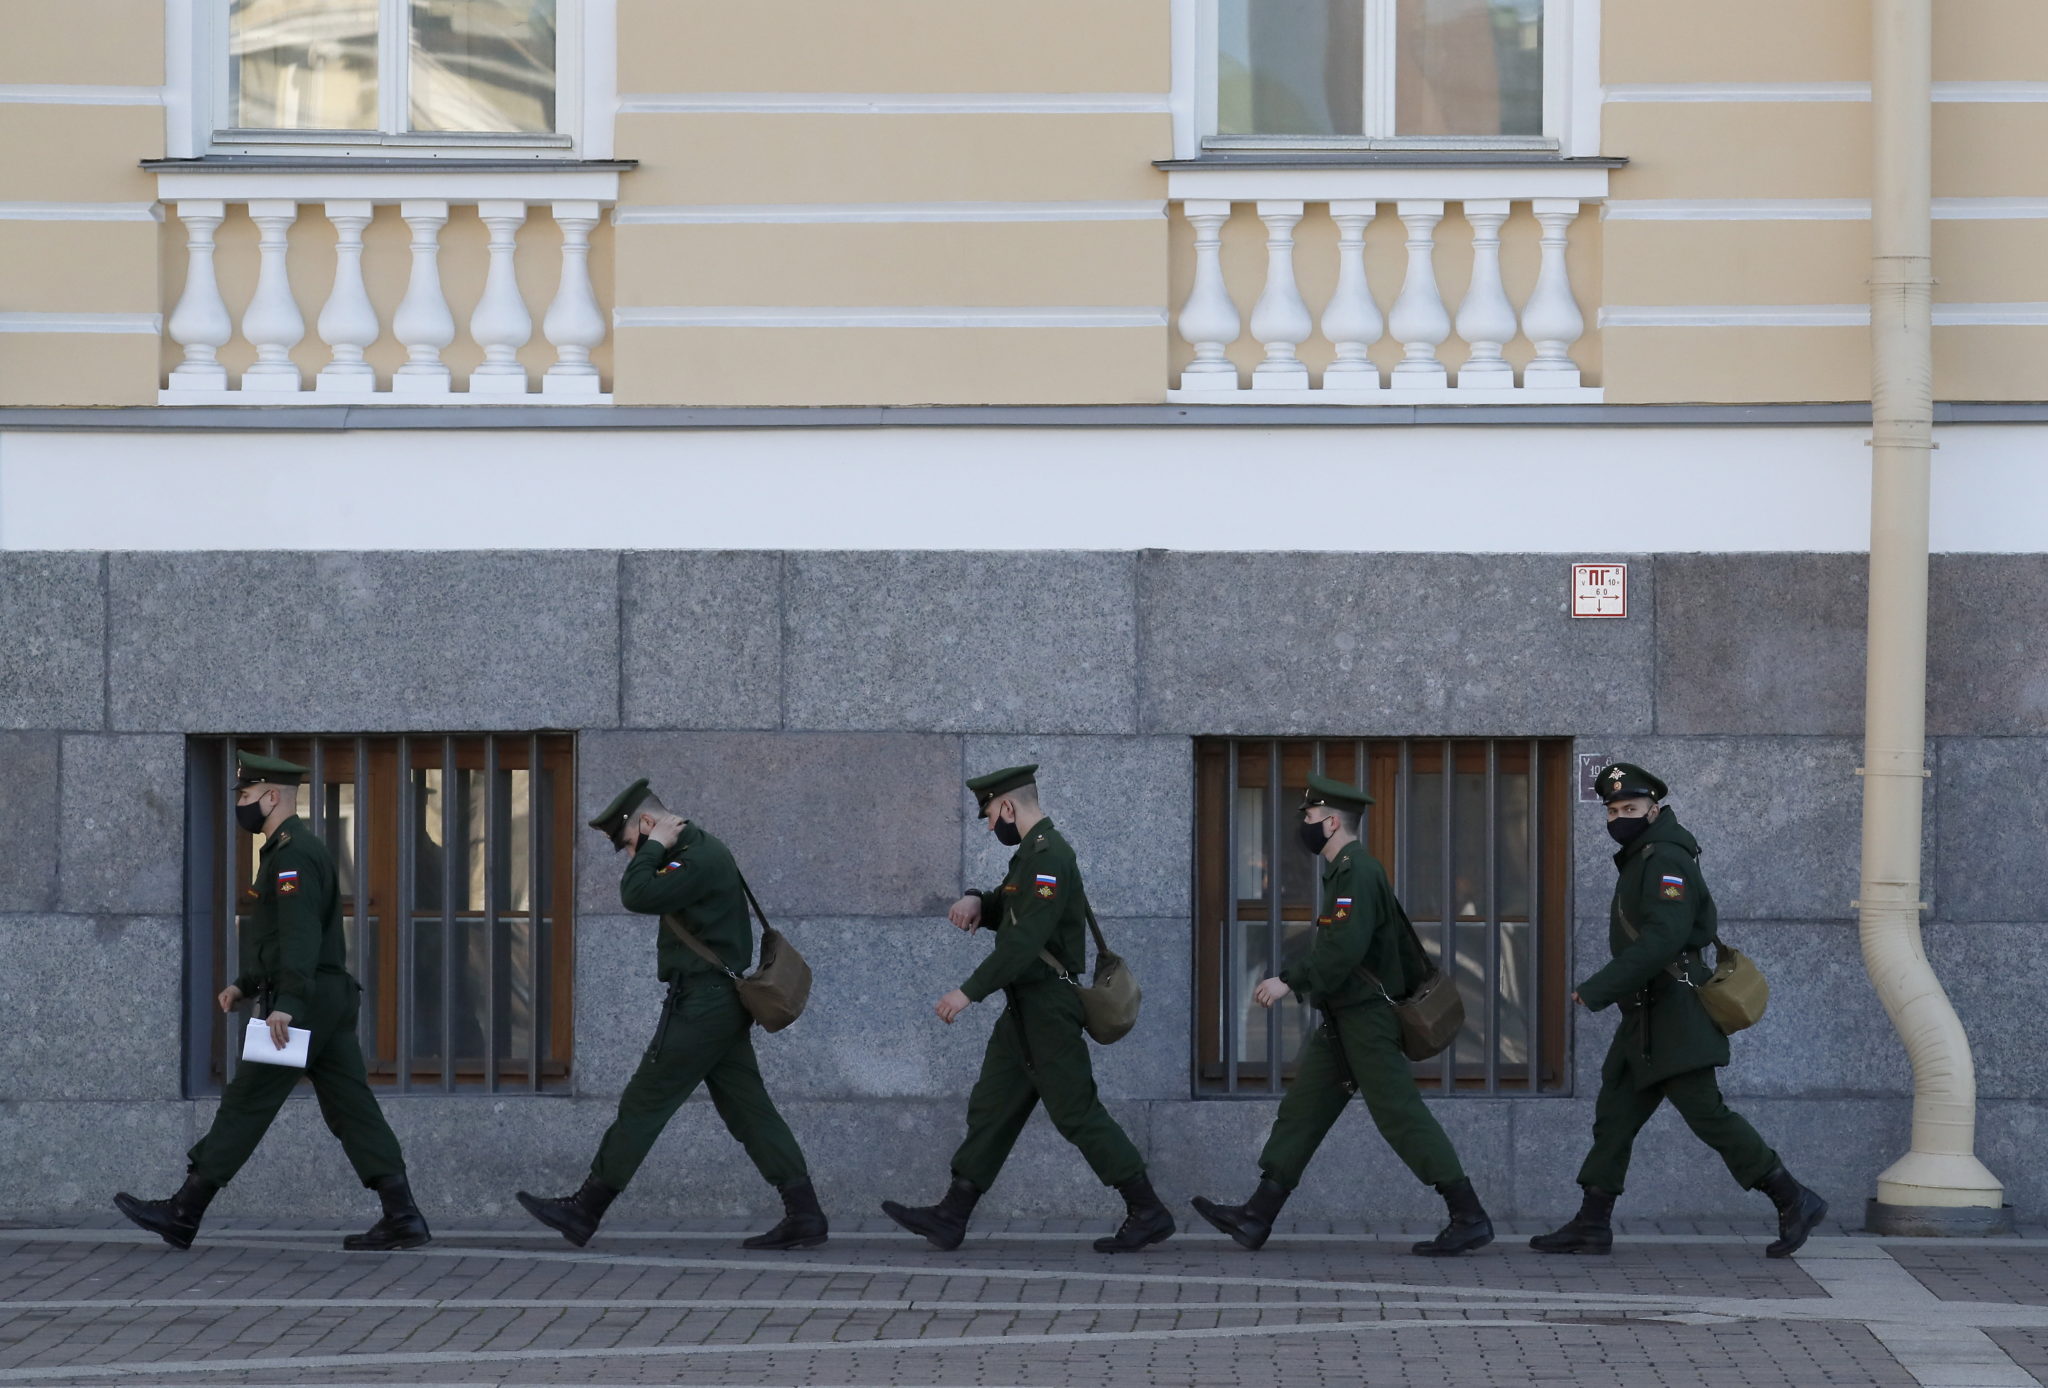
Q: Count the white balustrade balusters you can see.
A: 12